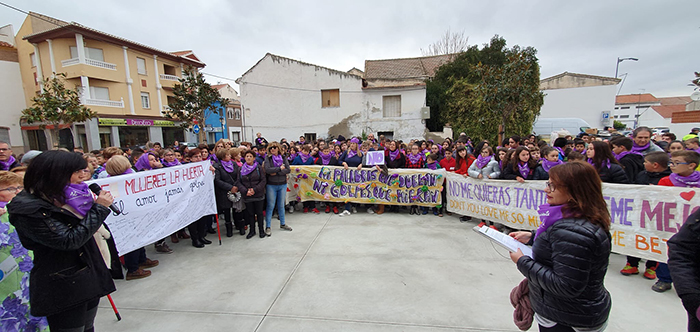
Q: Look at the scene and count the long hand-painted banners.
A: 3